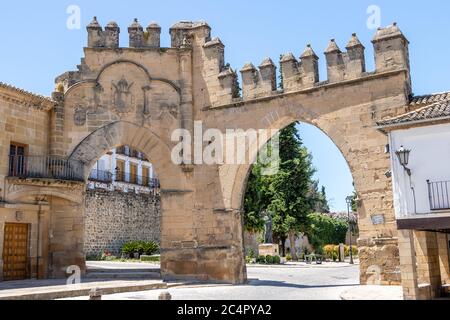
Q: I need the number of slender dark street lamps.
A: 1